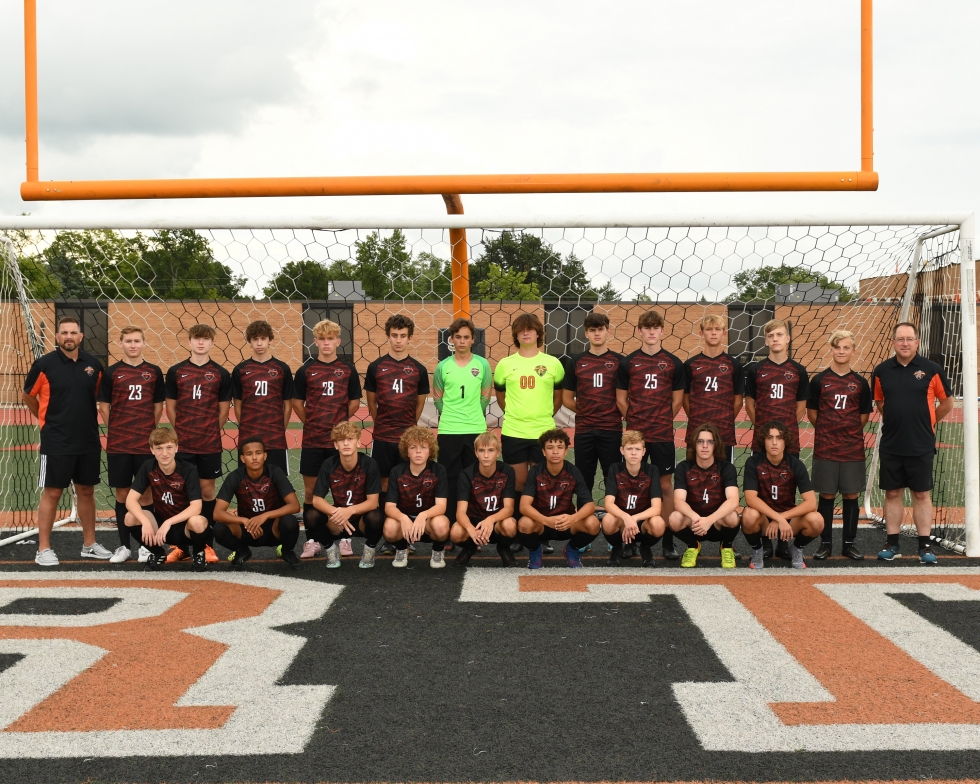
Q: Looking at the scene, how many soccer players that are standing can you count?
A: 12